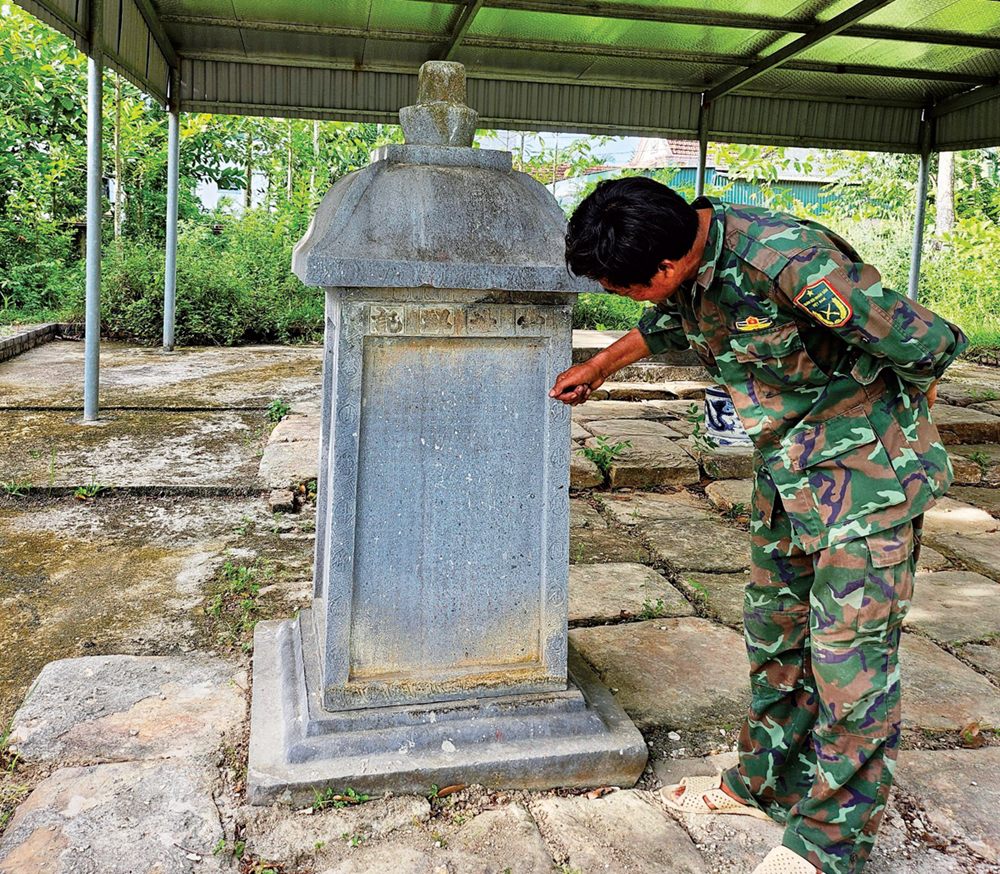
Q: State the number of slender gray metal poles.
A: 4